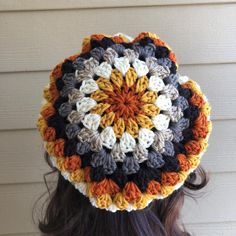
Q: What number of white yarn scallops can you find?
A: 12